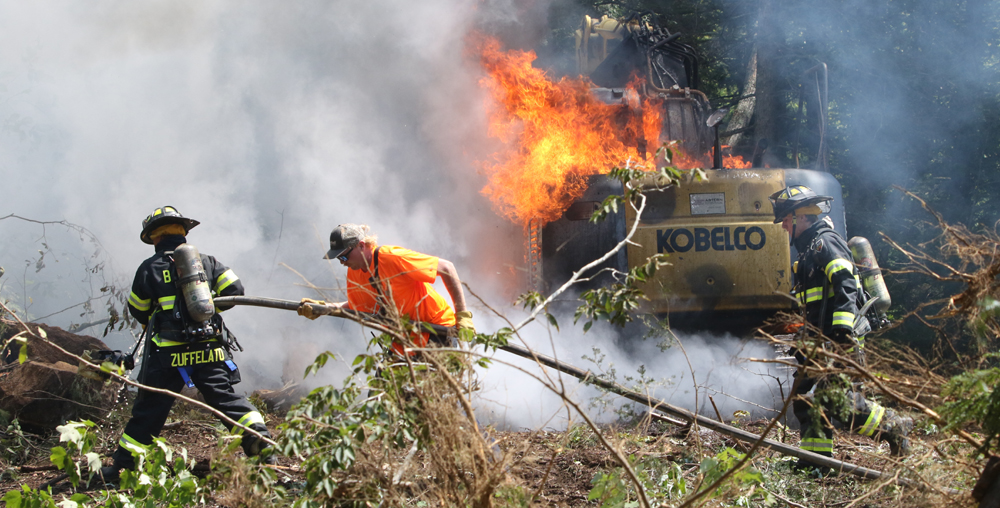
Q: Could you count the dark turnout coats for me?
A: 2